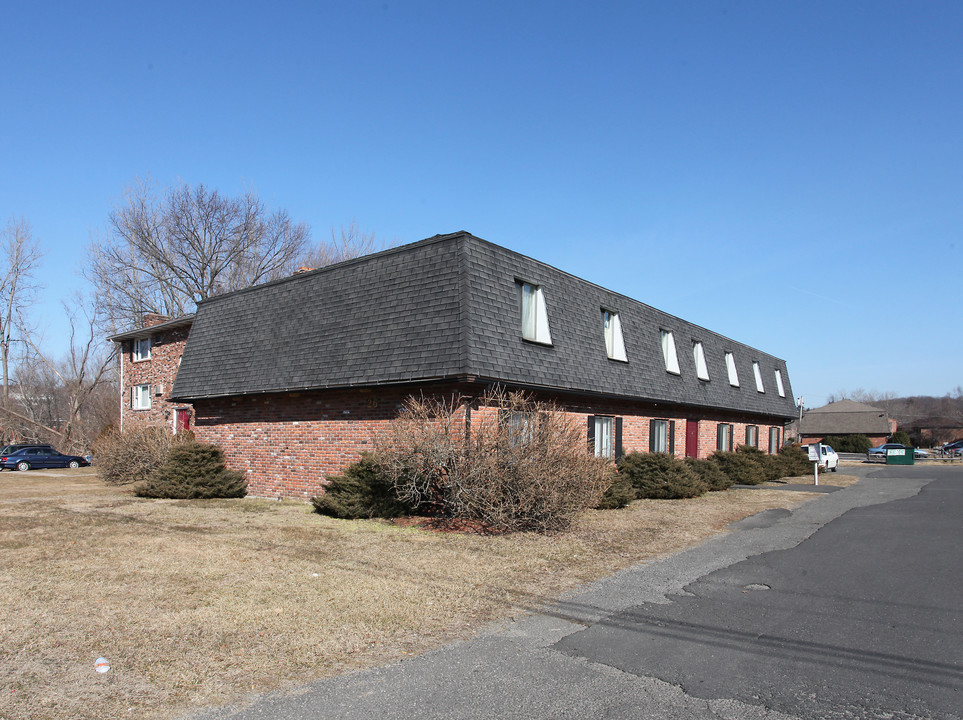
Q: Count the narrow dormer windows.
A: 7